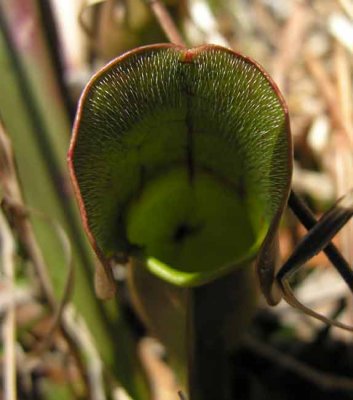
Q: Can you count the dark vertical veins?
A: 1